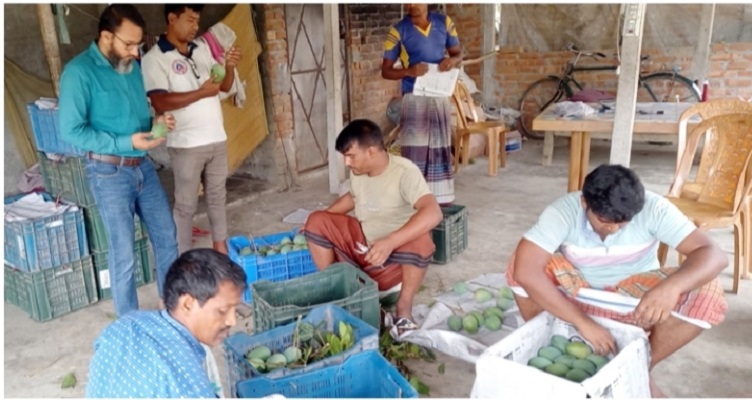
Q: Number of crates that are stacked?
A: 6